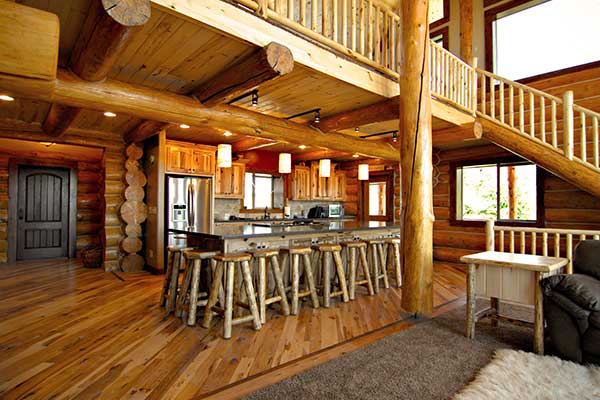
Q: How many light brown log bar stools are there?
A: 9